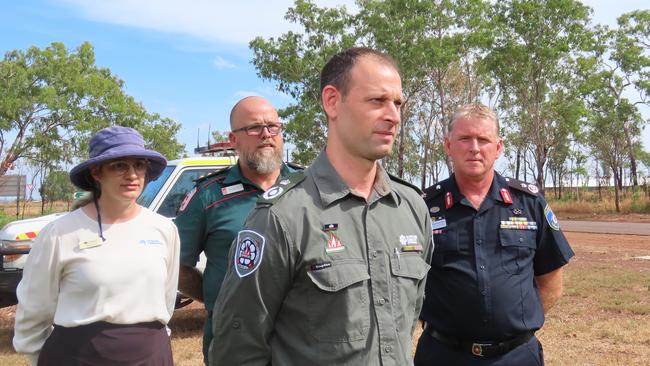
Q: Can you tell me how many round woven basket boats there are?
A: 0